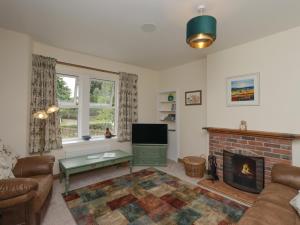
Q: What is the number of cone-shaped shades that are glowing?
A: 2